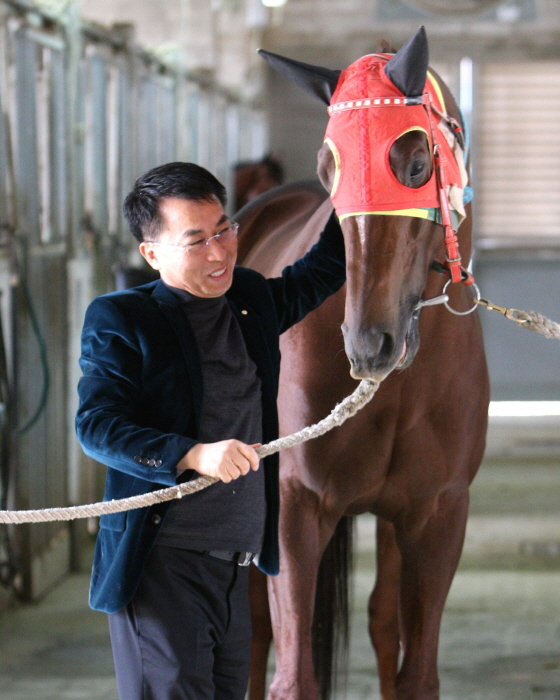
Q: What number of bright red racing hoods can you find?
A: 1